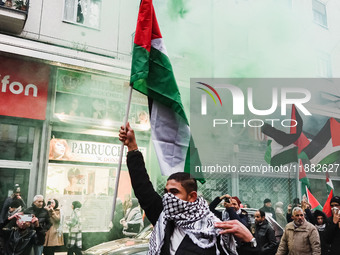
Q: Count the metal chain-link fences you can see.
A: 2